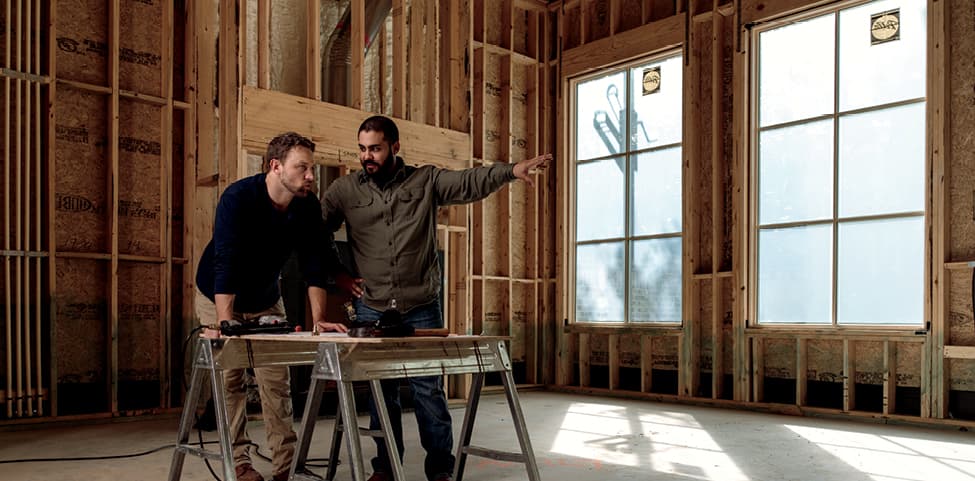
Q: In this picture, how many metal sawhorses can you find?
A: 2